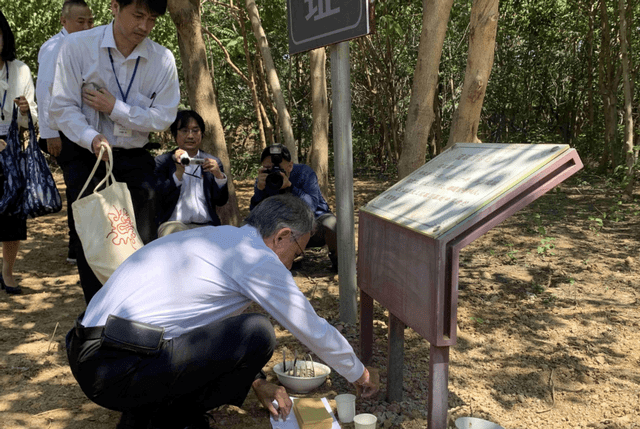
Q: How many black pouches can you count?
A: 1